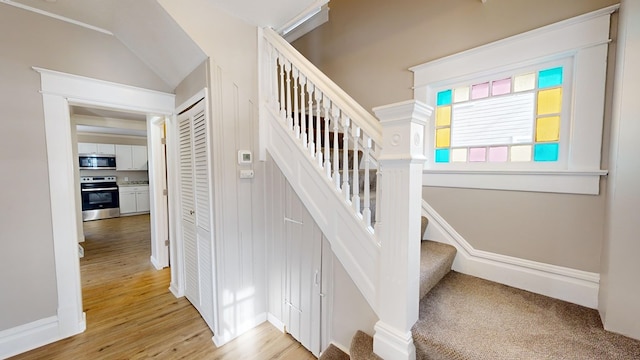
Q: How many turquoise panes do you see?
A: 4